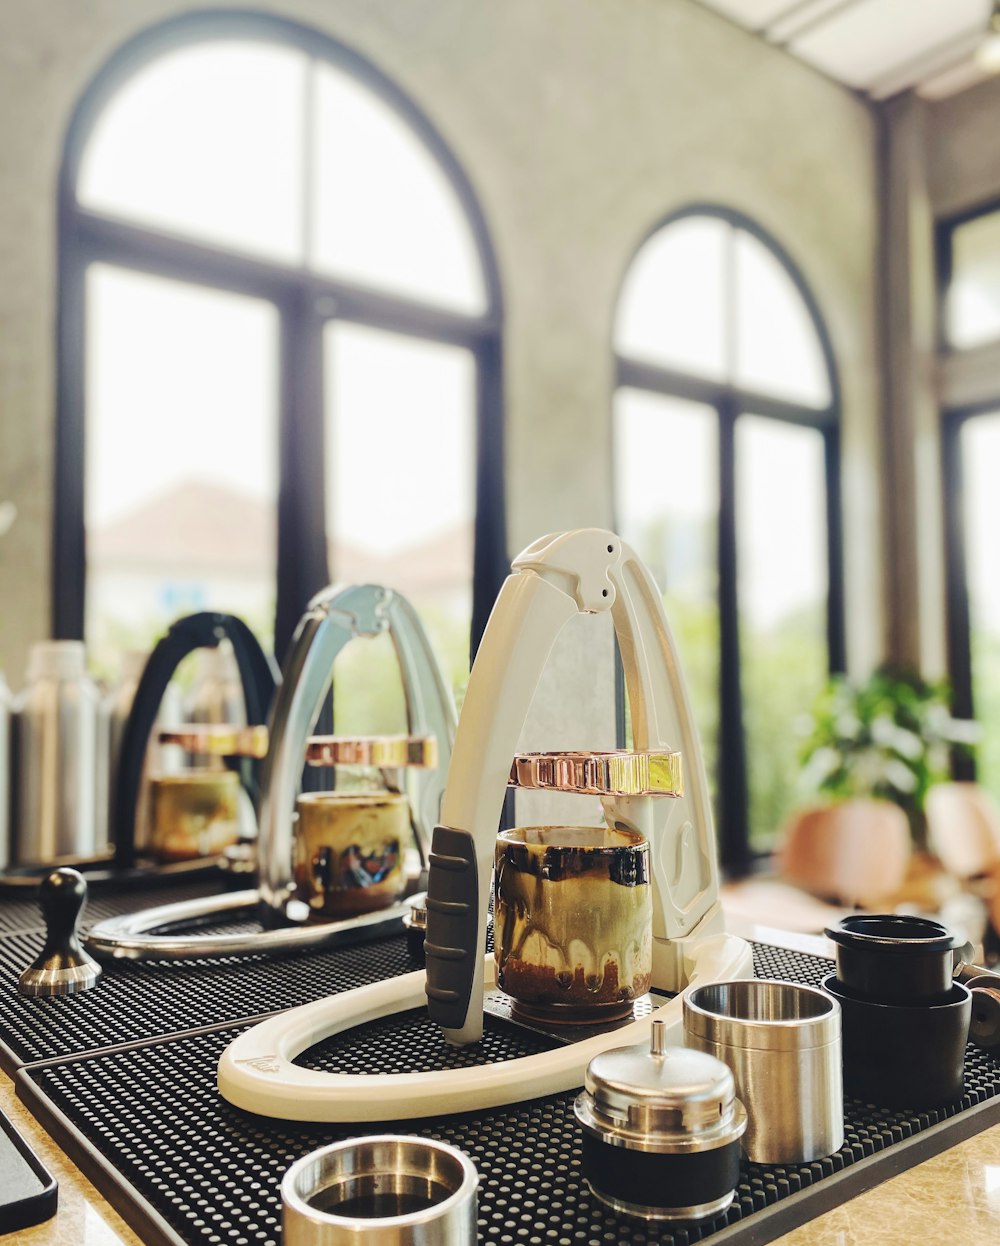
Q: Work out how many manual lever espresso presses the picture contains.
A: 3